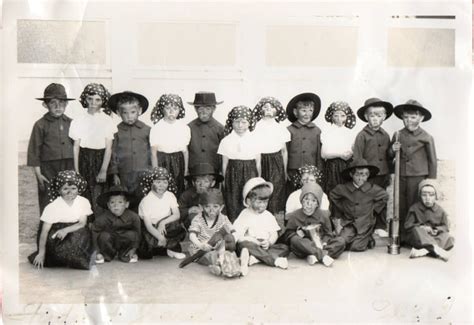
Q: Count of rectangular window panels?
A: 4